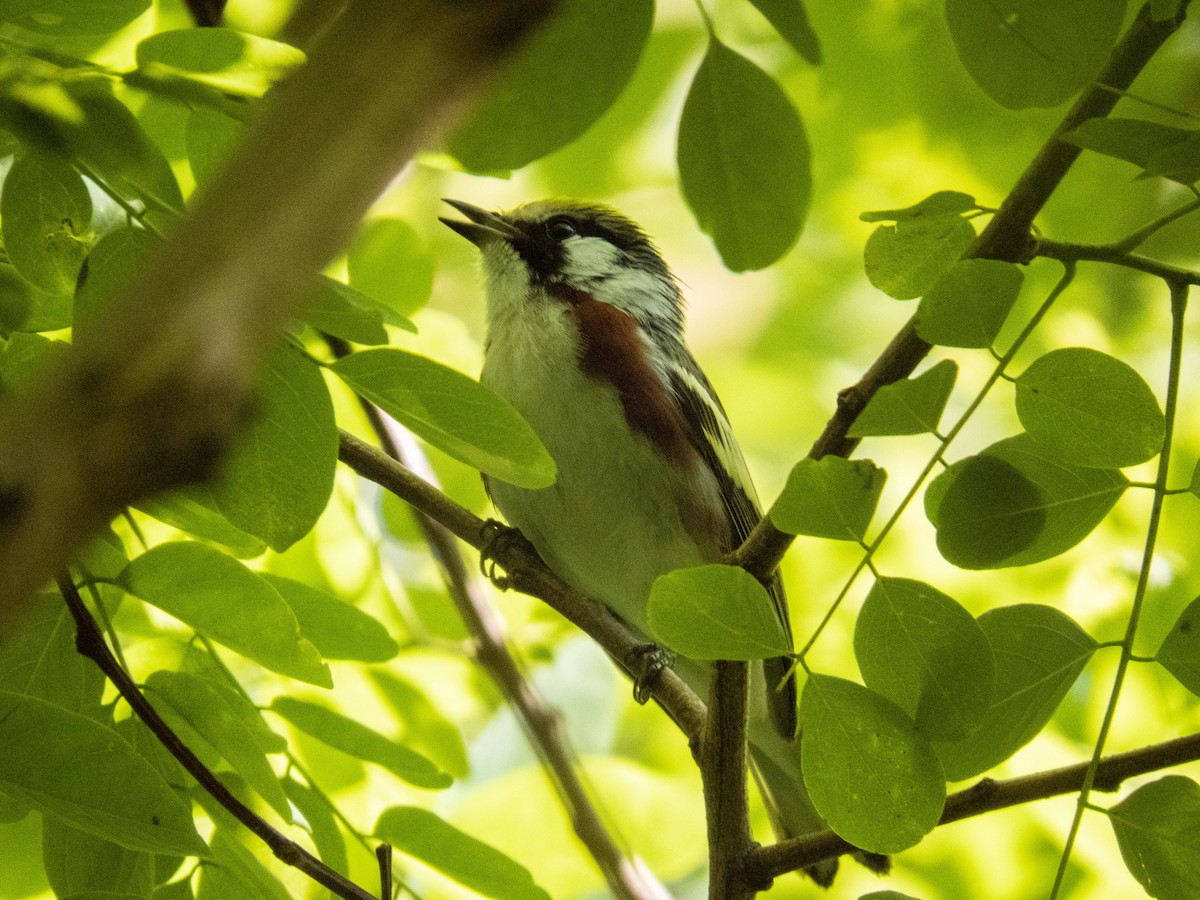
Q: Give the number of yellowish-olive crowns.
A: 1